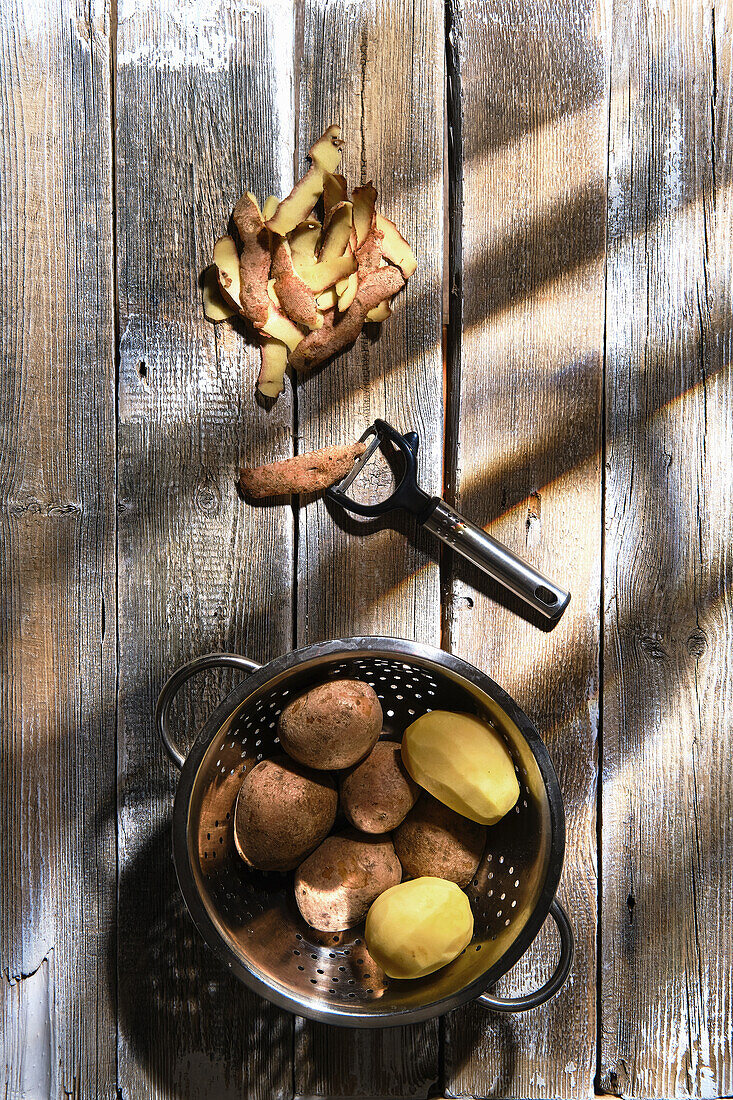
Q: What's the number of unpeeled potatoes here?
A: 5